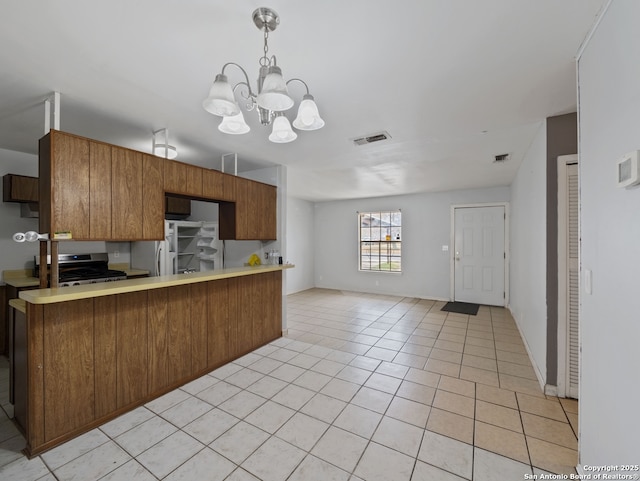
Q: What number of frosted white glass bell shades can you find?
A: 5